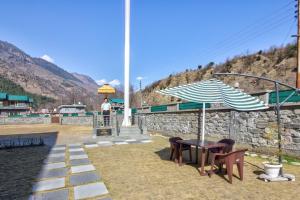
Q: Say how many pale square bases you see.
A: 1